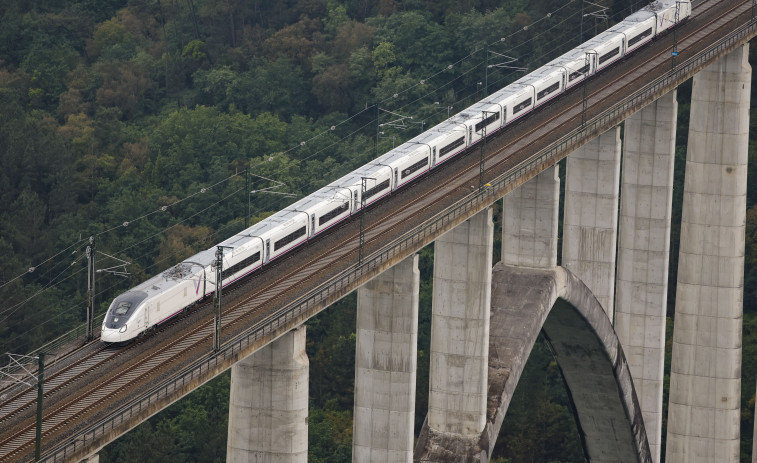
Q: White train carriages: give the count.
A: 14